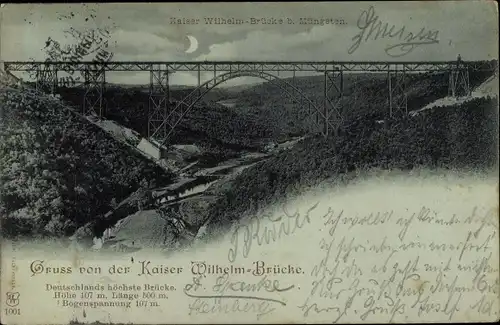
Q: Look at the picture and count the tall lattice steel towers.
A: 6